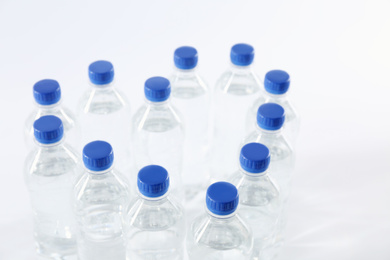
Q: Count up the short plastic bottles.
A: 12